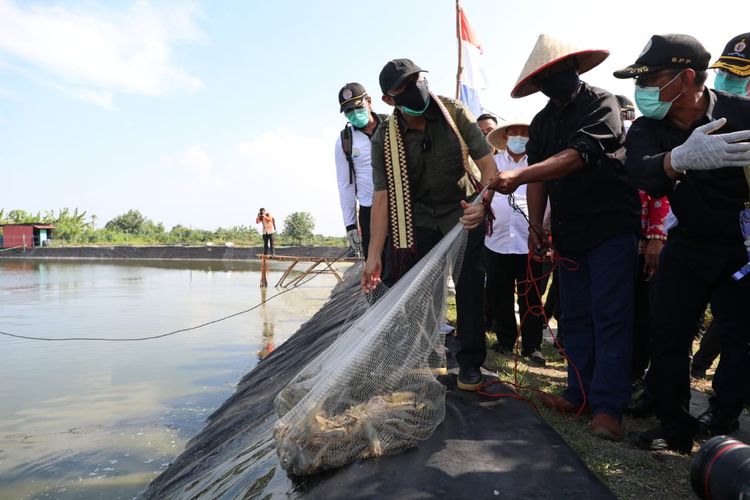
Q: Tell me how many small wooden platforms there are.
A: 1